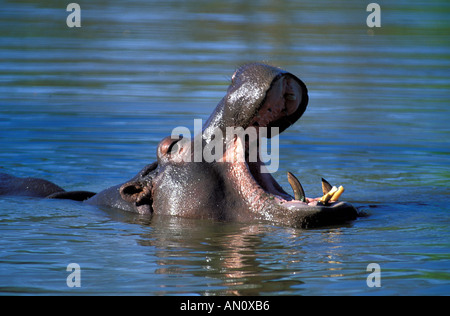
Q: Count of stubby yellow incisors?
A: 2